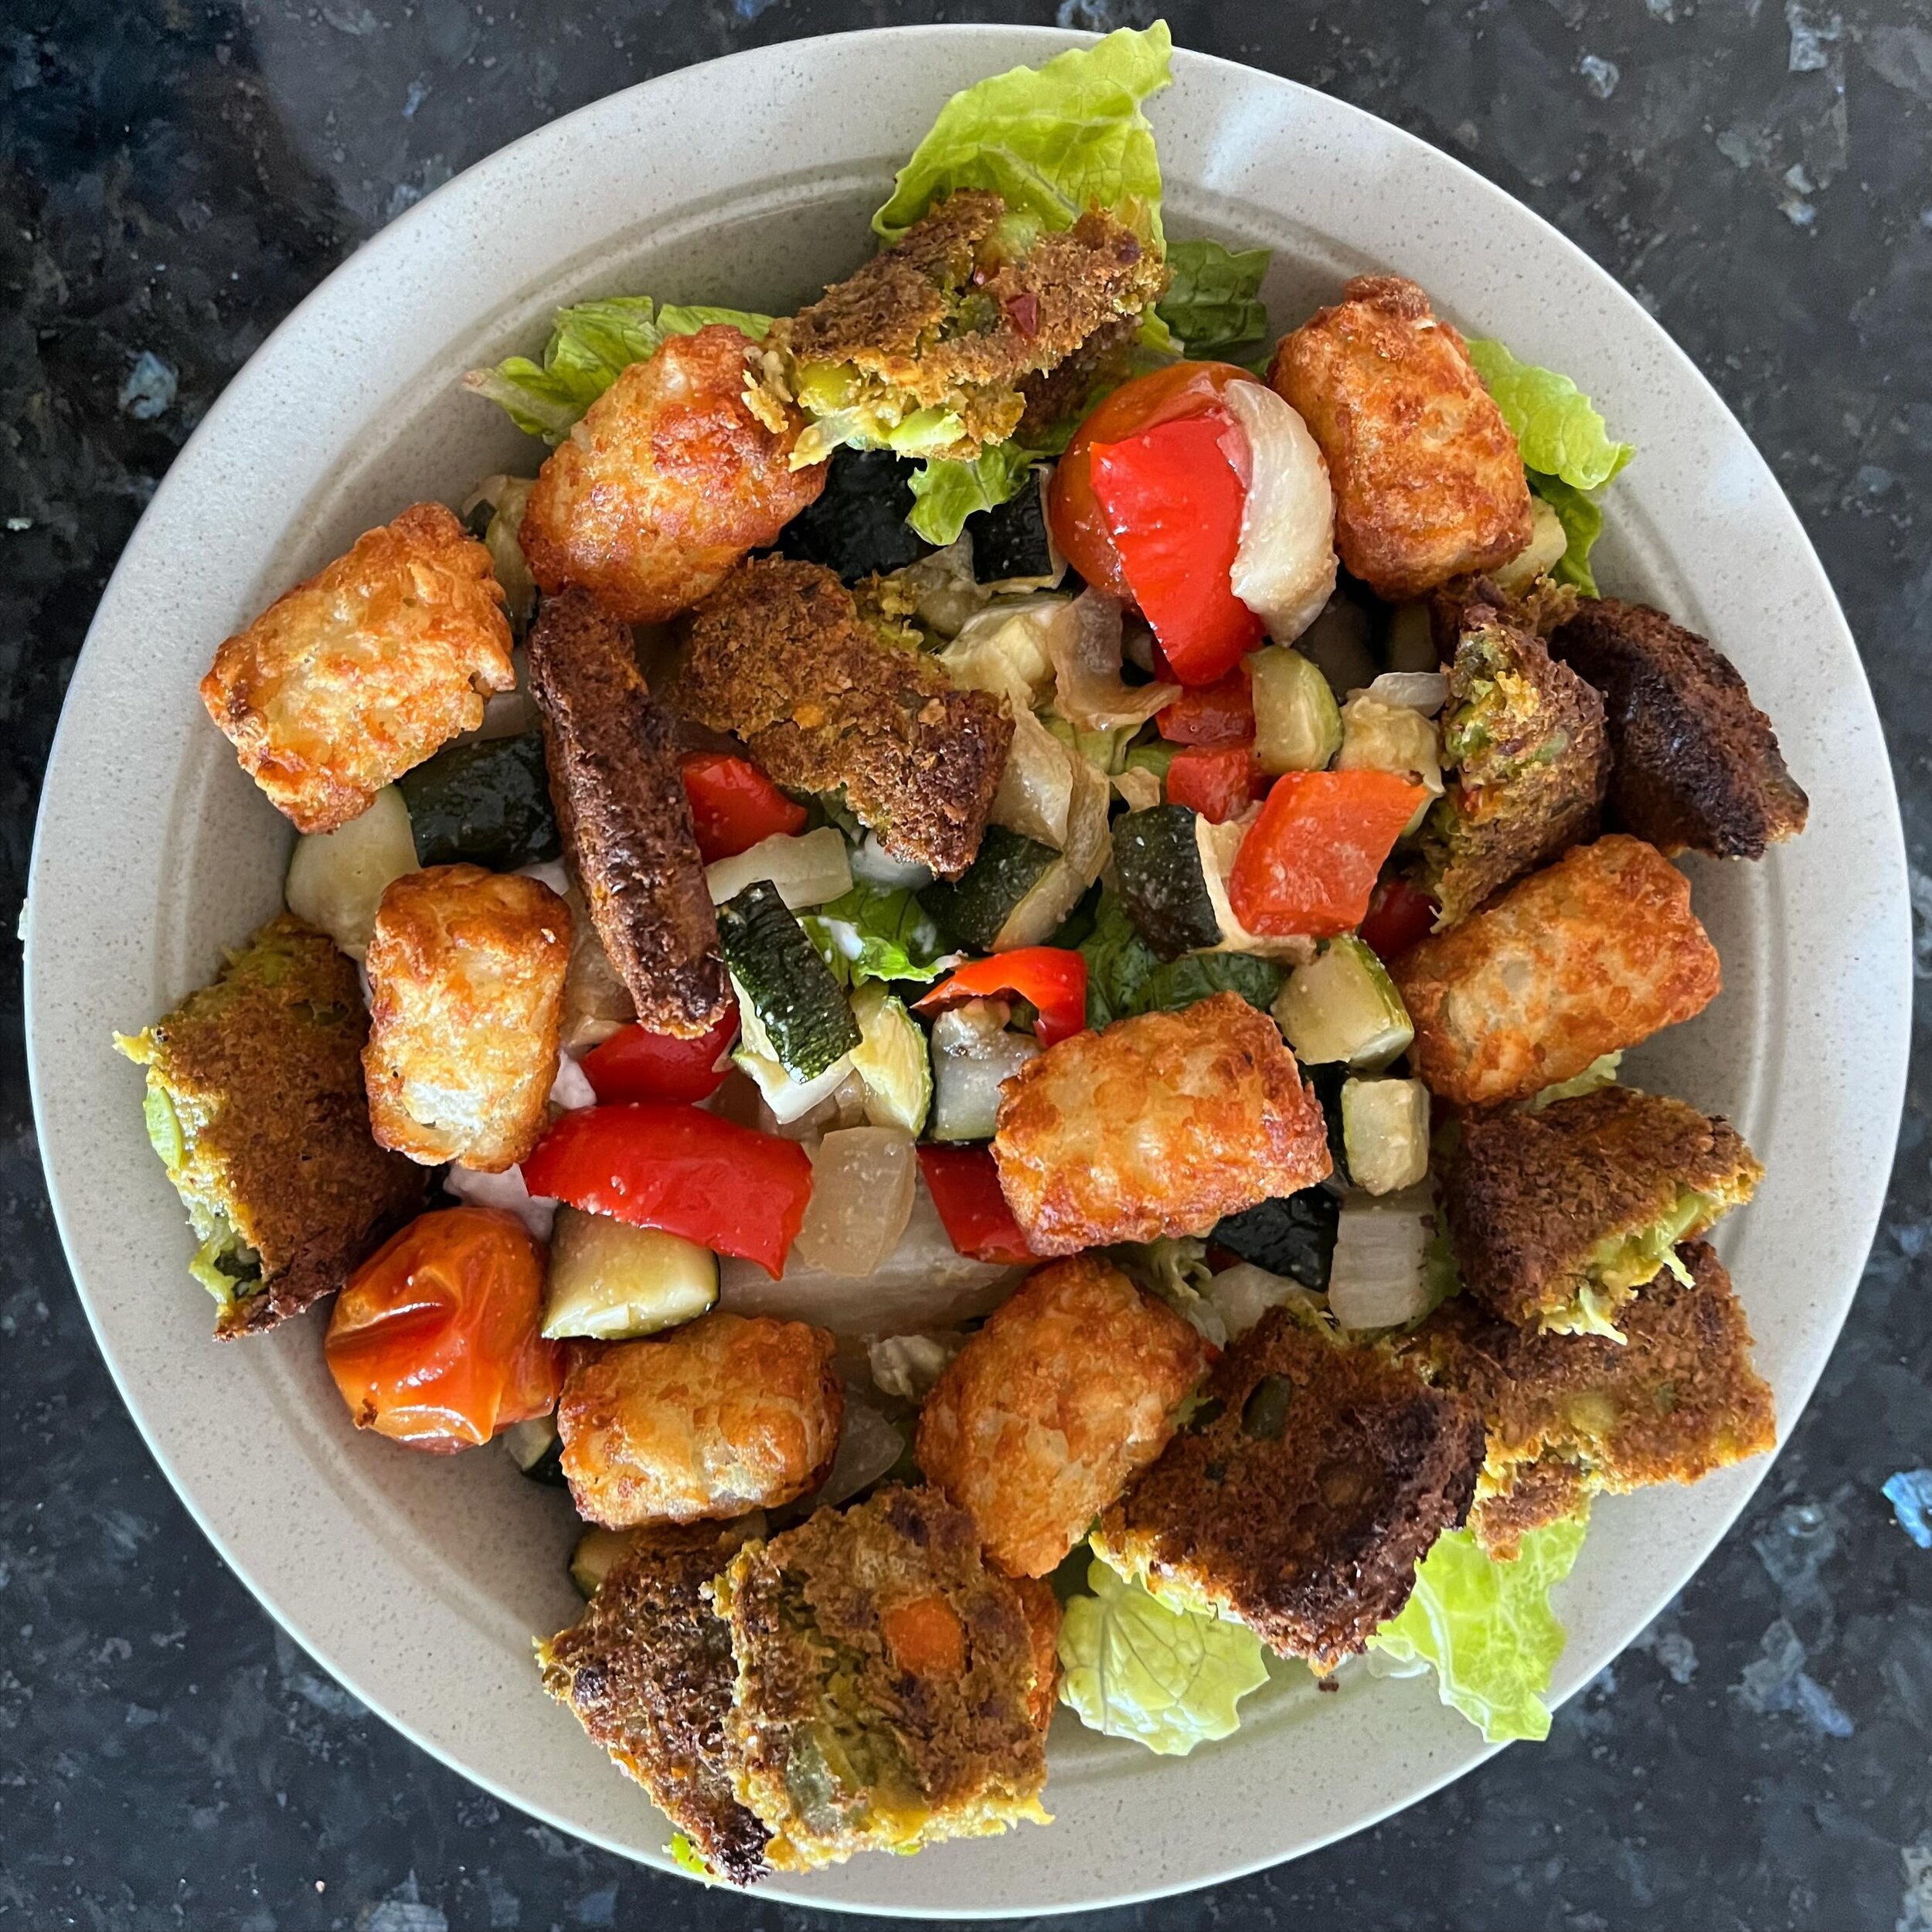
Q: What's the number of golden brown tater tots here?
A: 8